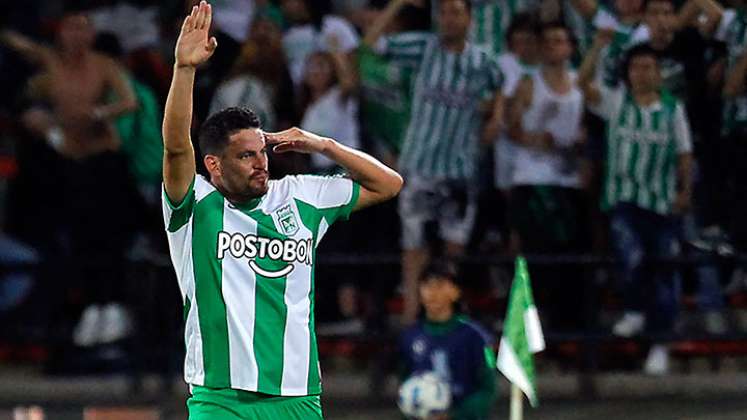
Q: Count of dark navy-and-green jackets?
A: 1